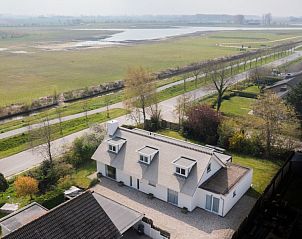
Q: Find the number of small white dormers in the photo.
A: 3